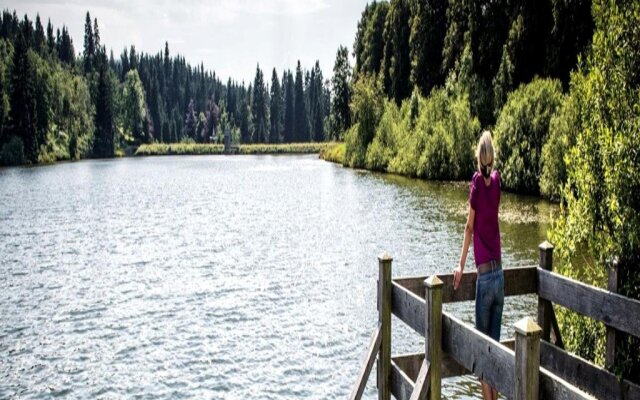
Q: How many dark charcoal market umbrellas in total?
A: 0